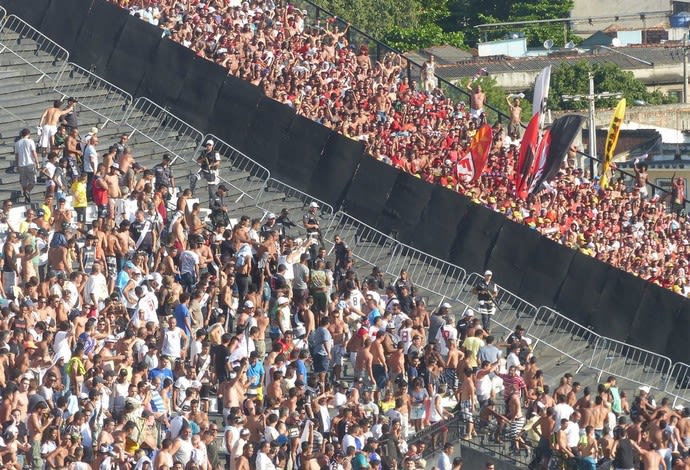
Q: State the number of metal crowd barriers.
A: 12